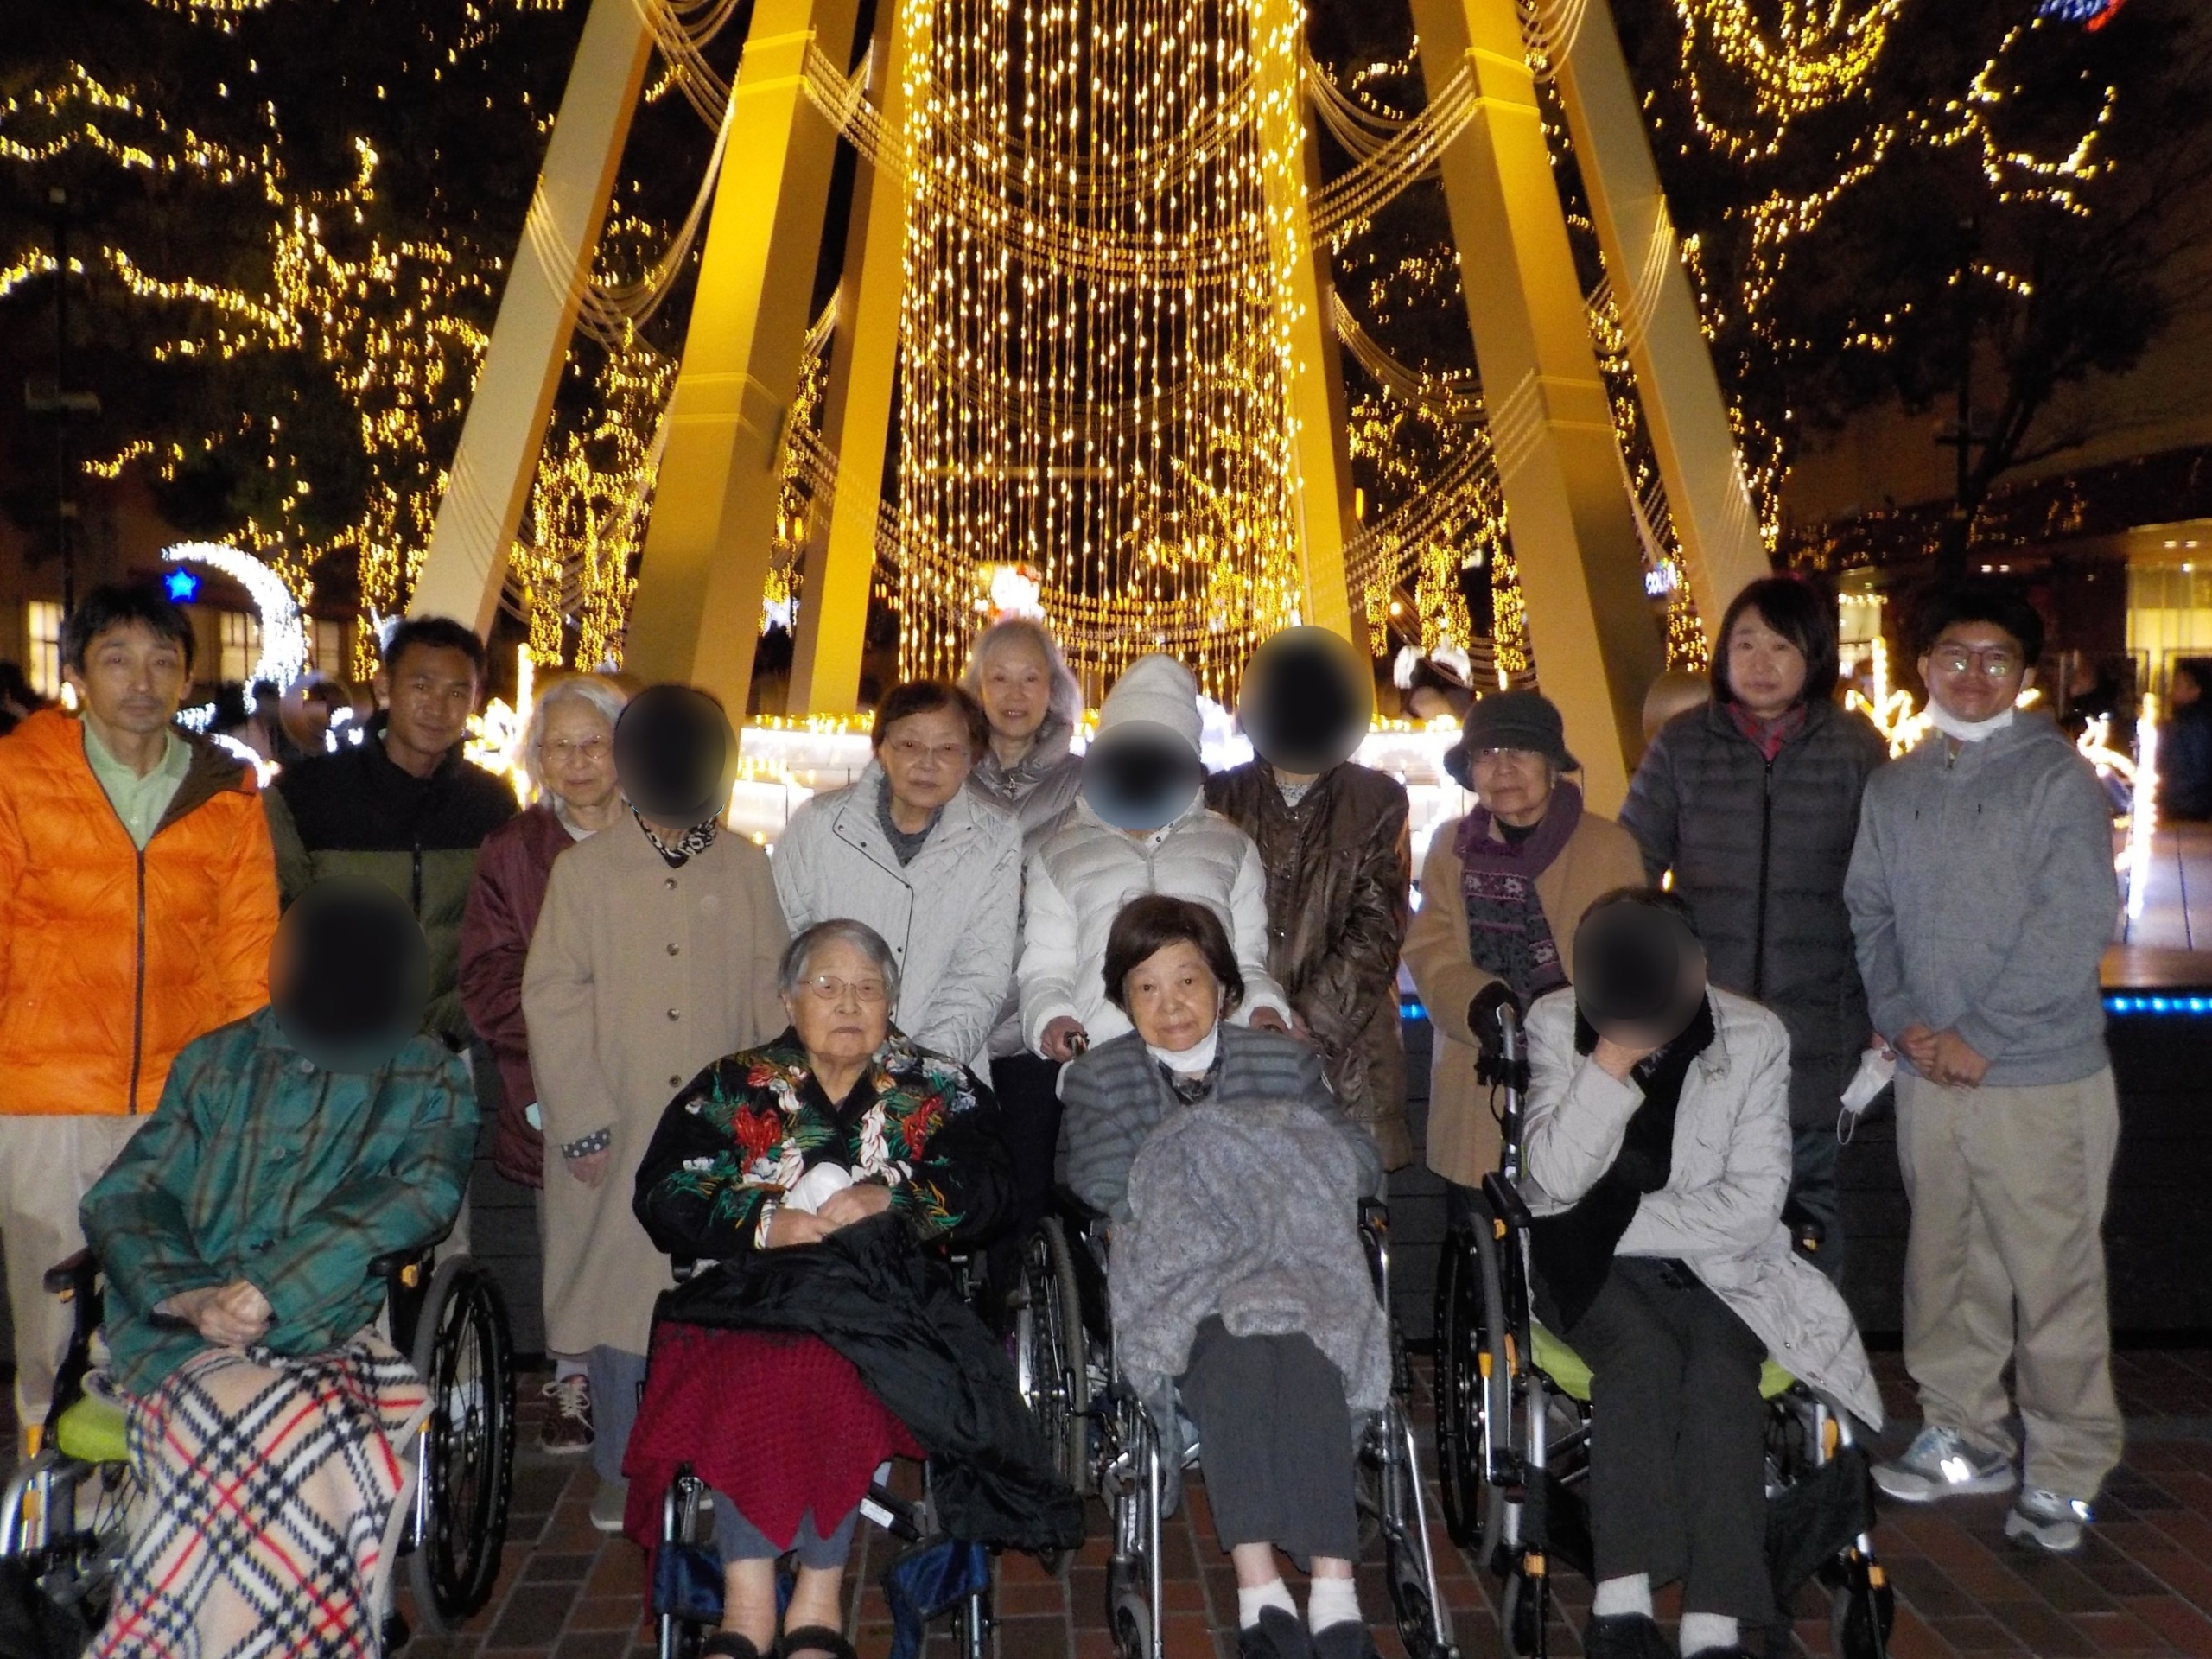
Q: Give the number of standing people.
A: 11